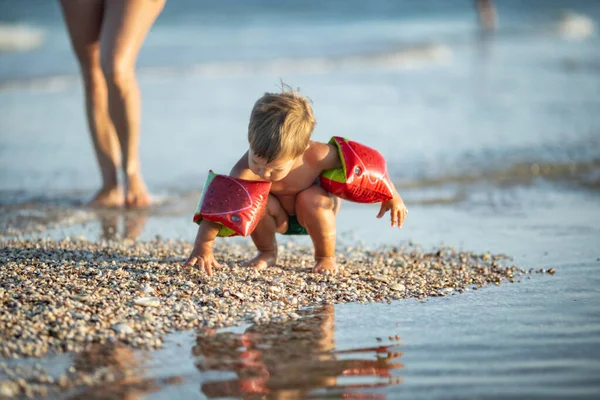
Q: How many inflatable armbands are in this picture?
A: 2